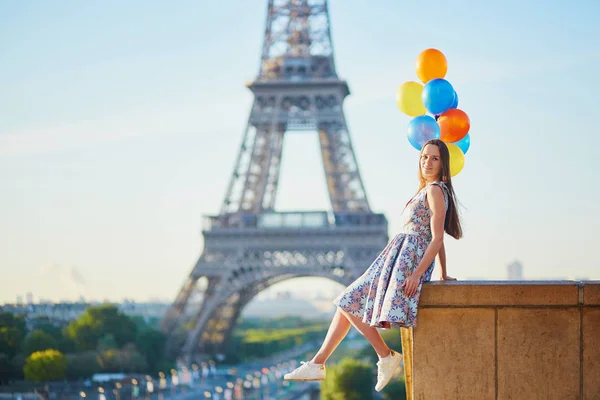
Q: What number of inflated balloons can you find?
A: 8